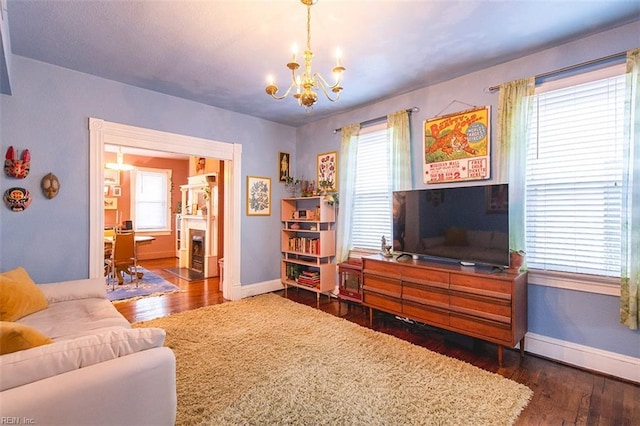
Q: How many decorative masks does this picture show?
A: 3